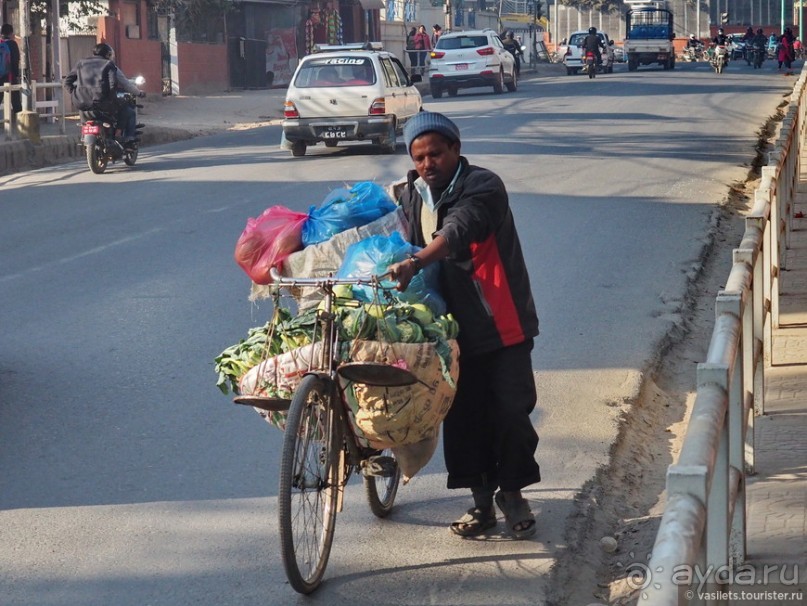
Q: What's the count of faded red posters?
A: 1